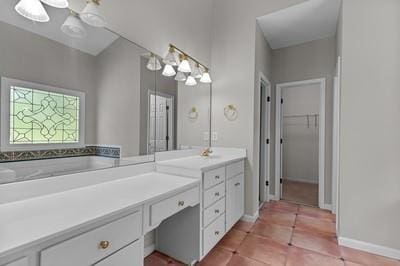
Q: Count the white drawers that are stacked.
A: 4